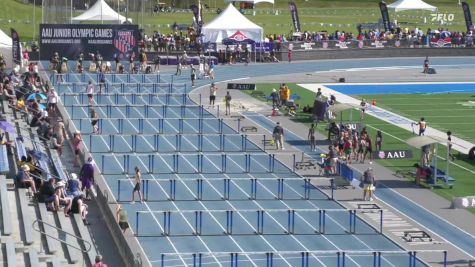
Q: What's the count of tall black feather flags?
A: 5